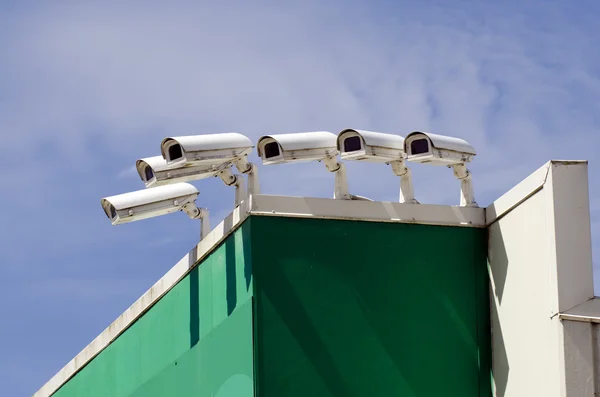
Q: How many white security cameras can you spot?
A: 6